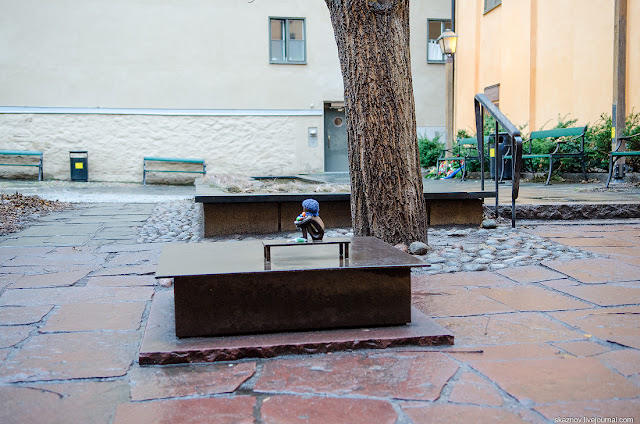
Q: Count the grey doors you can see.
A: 1